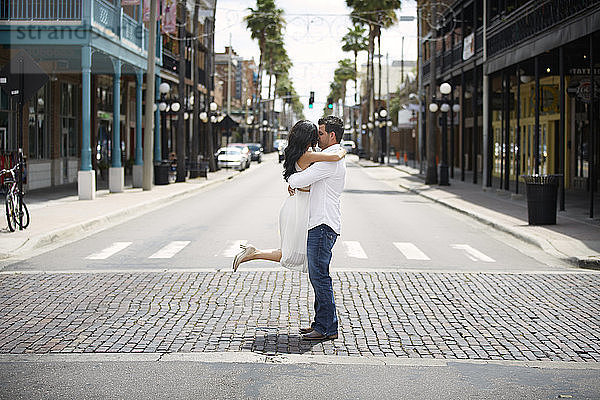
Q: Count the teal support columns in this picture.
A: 4